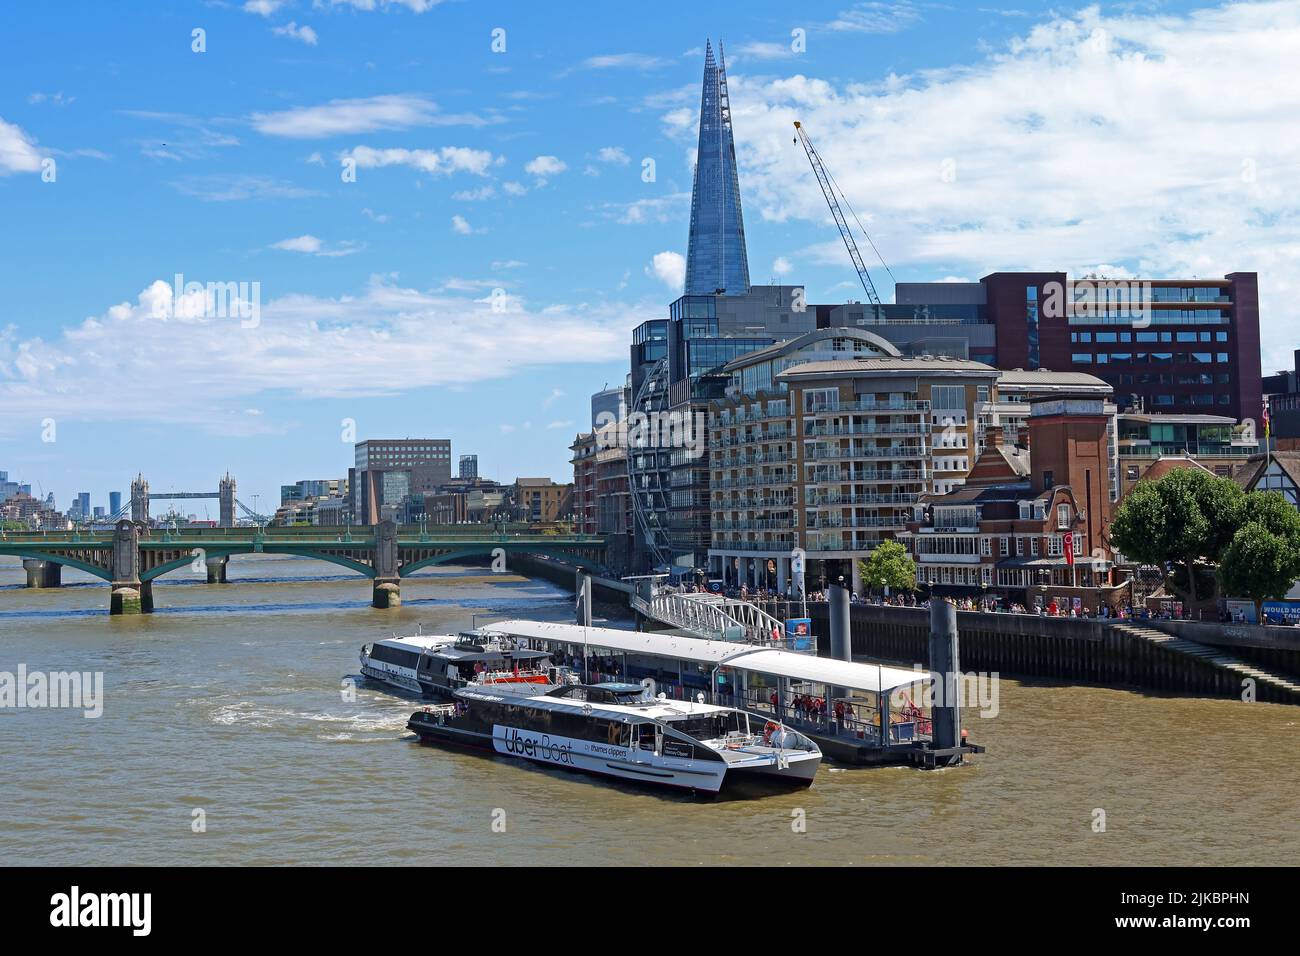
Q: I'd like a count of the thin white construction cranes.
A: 1